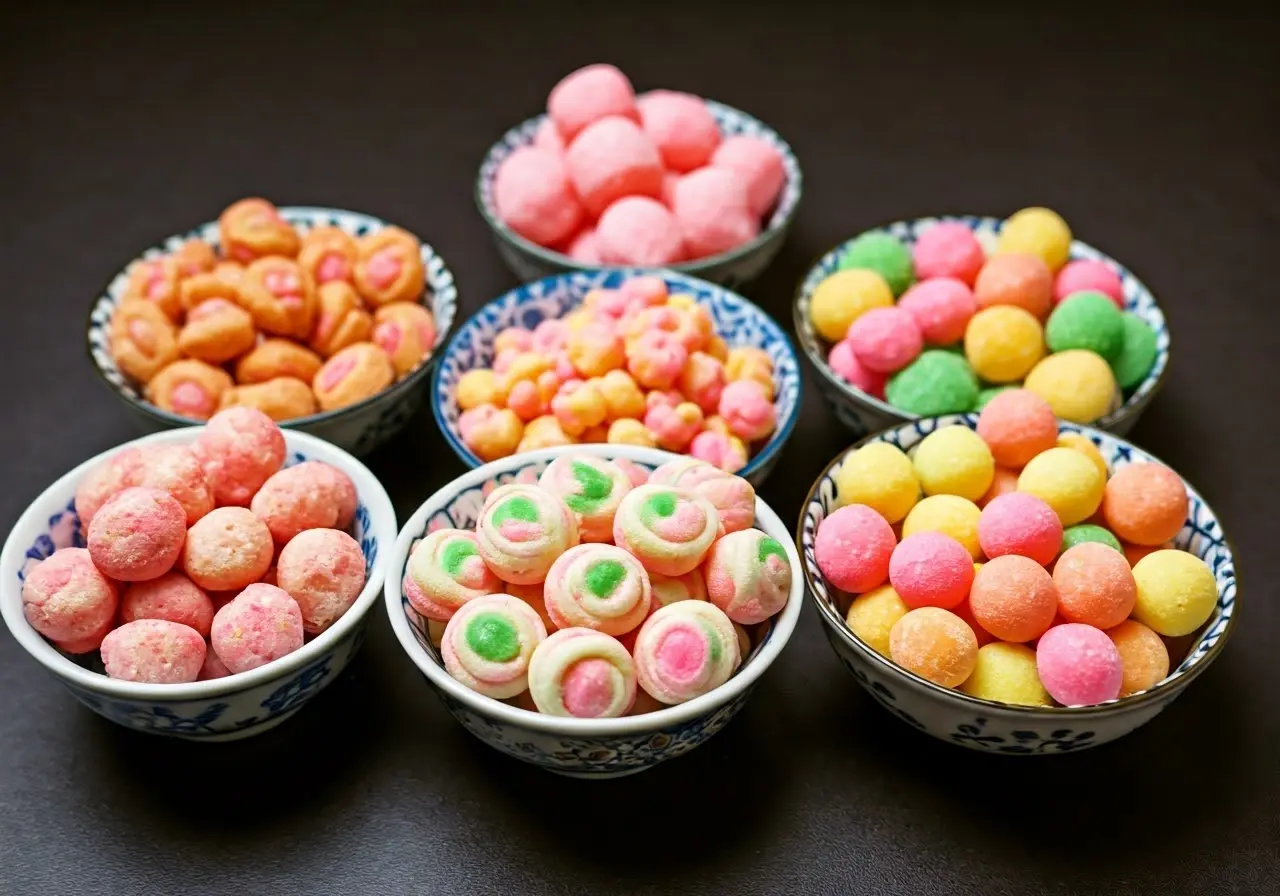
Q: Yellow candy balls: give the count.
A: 12